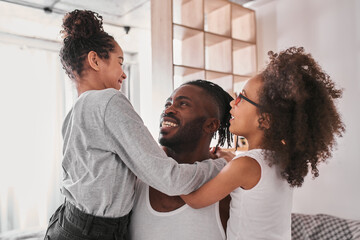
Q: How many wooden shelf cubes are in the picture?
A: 9